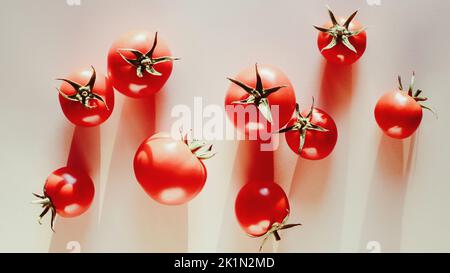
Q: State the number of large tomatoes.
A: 3